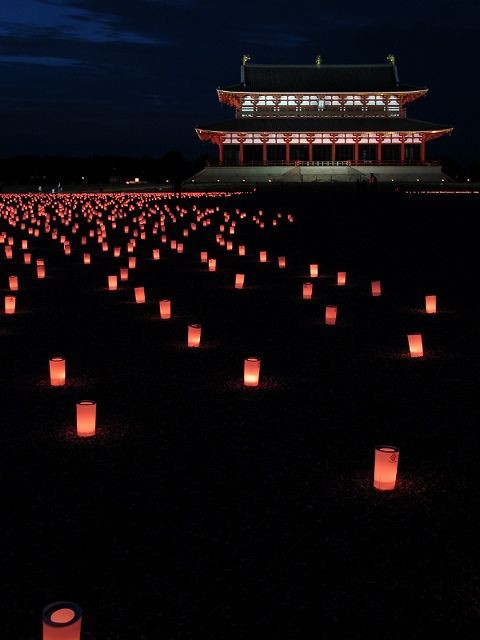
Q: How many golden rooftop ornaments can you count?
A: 3